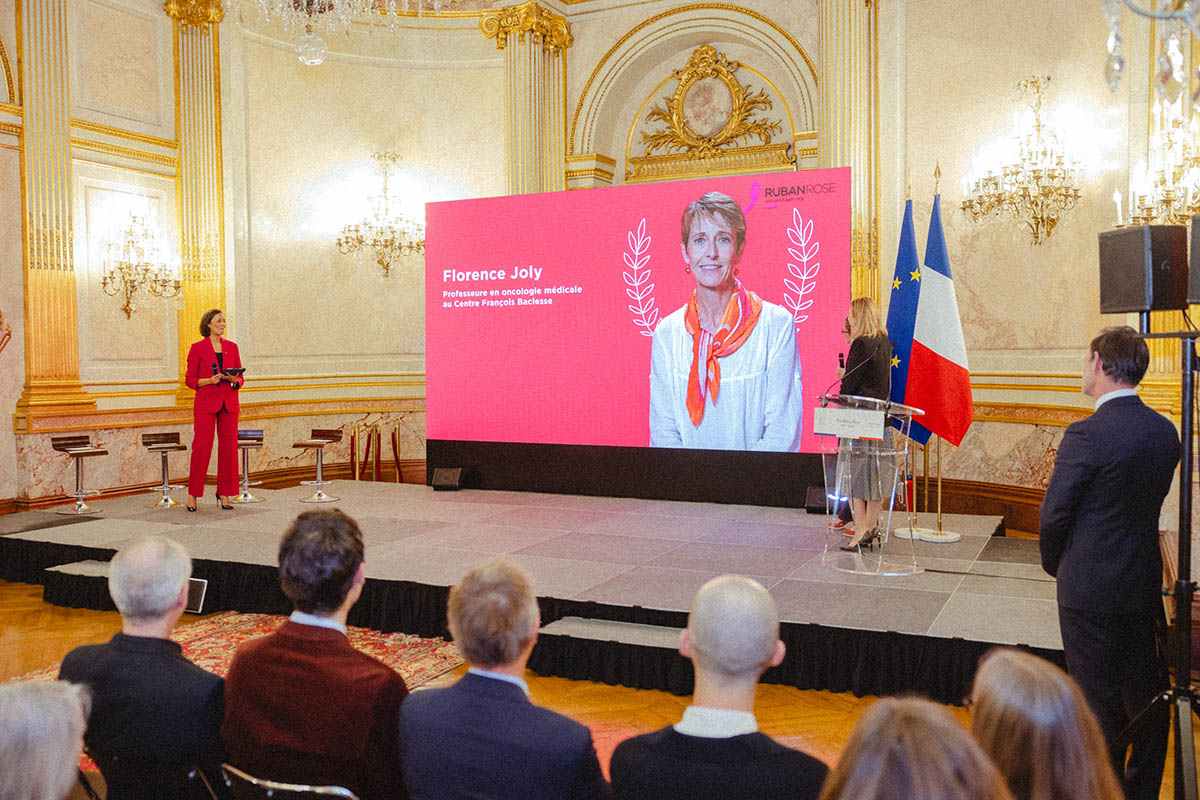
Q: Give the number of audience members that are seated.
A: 7